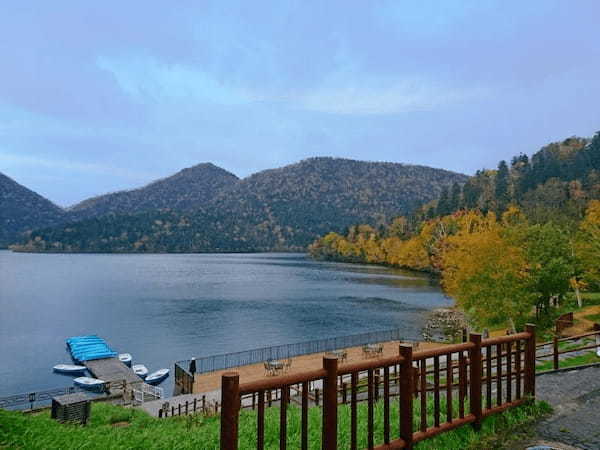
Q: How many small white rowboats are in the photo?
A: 5